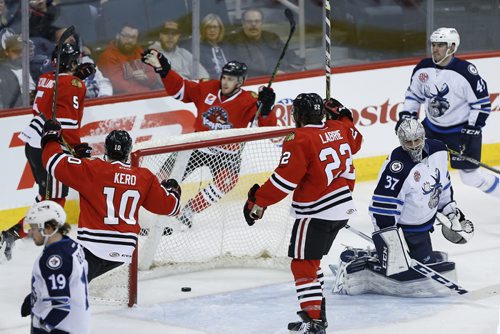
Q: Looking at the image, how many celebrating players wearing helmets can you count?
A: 4